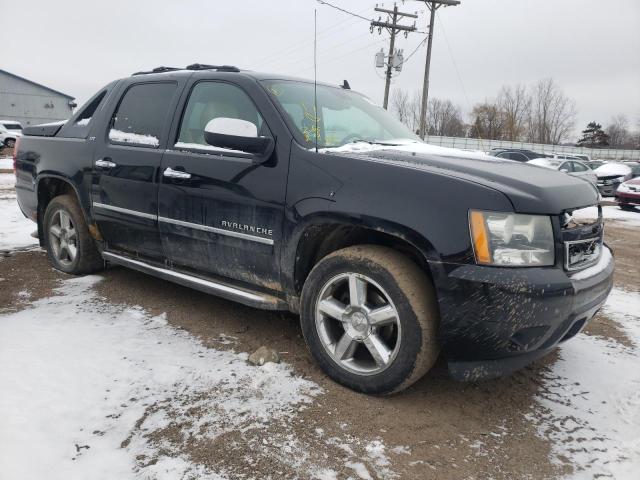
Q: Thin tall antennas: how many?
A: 1